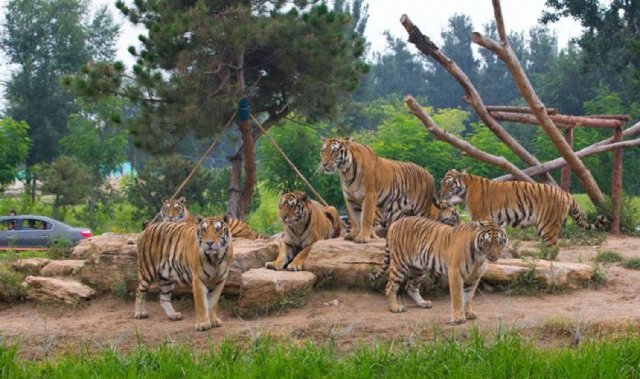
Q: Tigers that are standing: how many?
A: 4